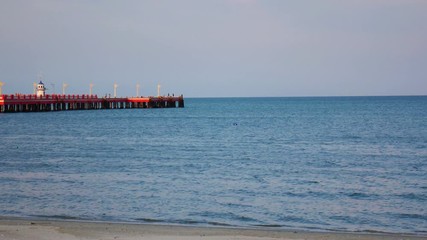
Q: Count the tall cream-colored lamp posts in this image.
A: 7